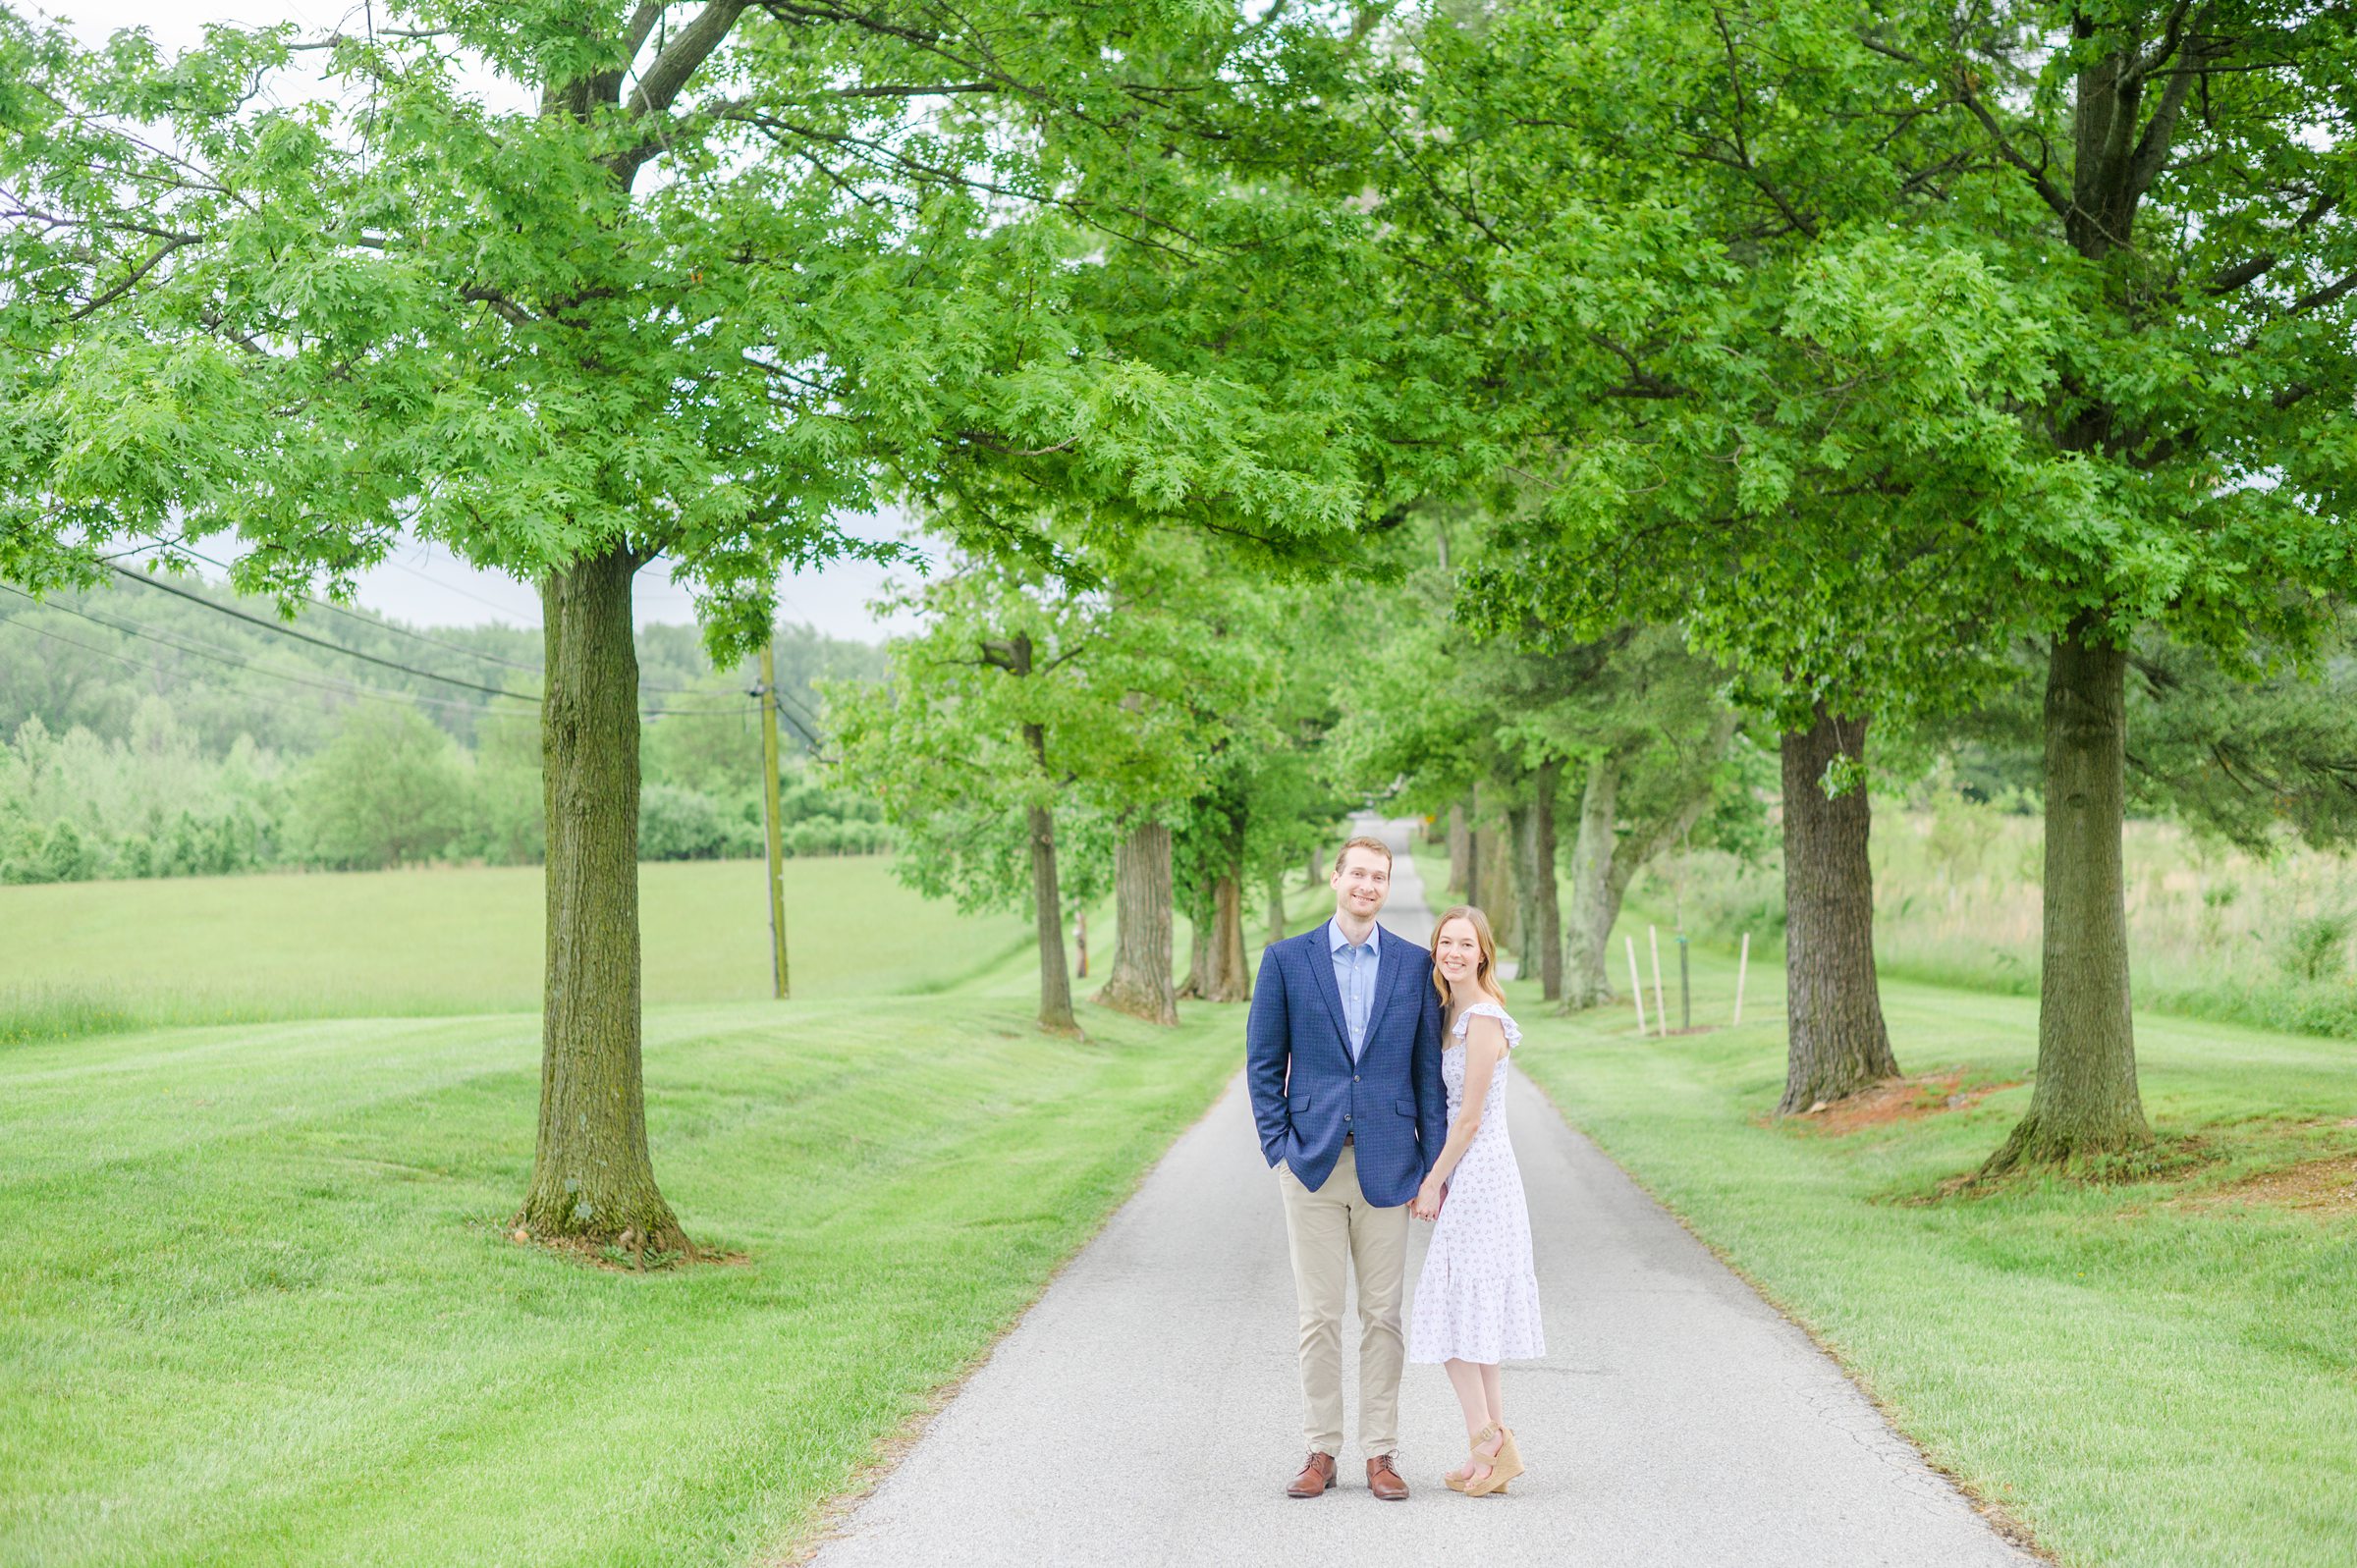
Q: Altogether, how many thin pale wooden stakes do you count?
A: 3